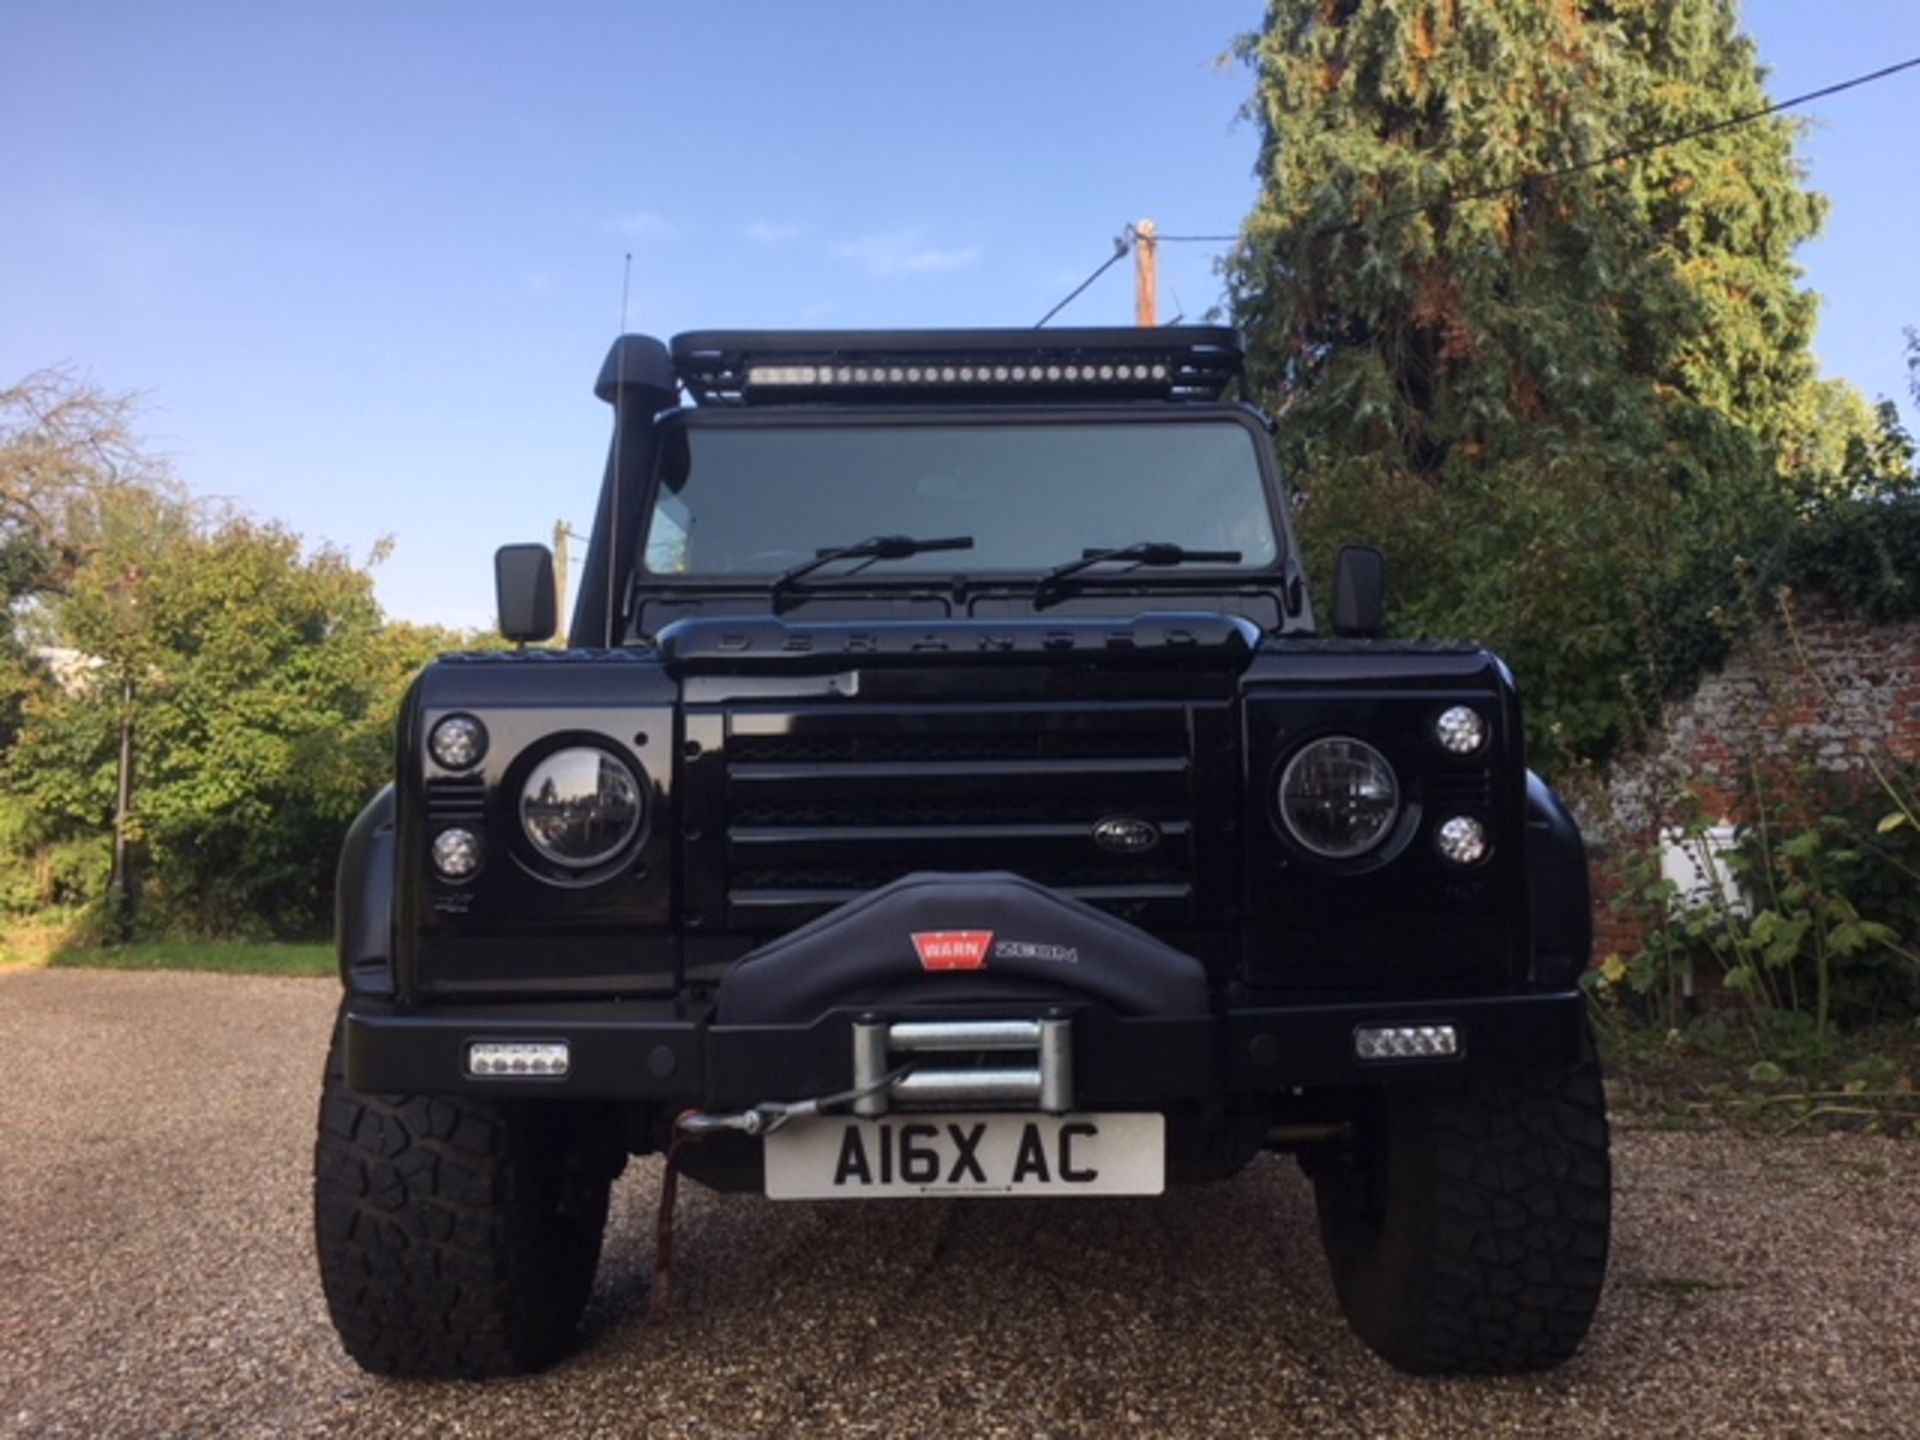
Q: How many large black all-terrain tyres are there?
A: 2